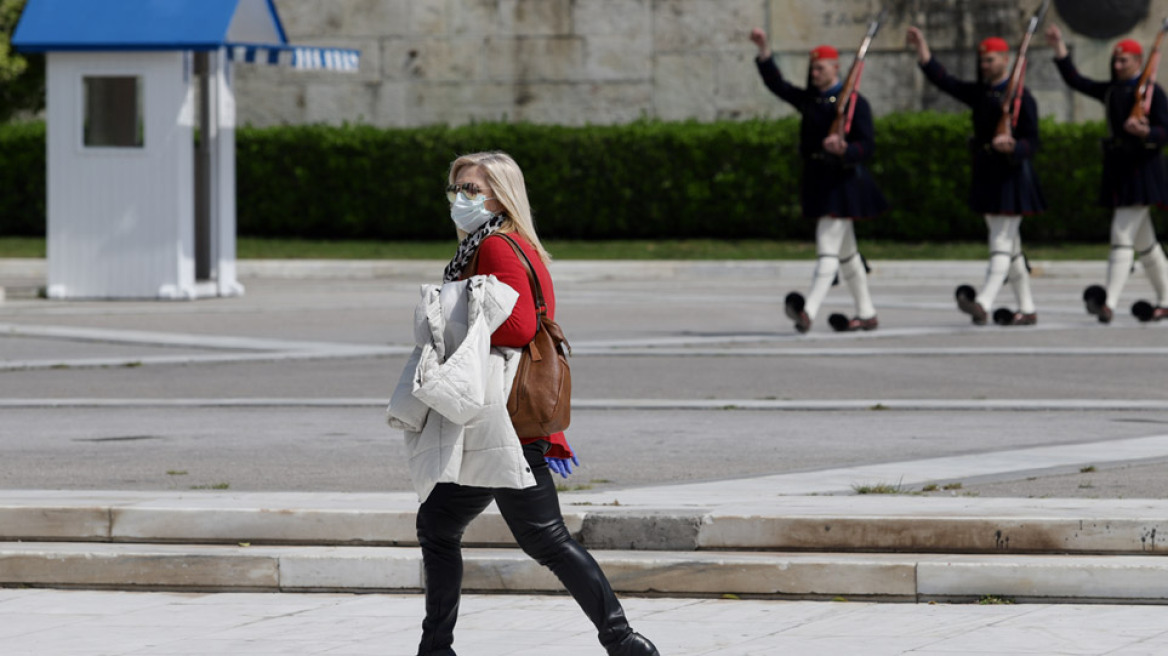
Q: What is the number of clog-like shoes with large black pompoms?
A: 6